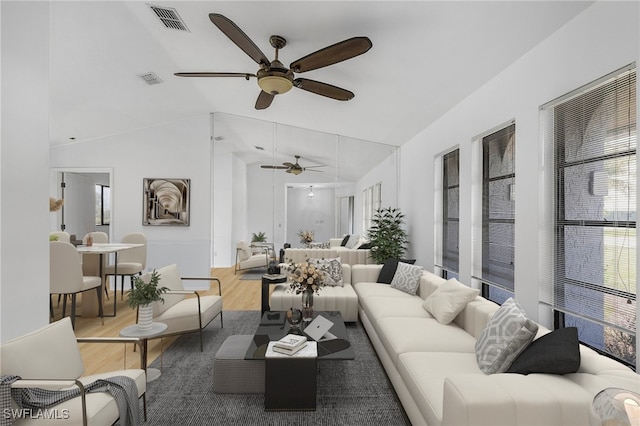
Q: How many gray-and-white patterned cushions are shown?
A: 3